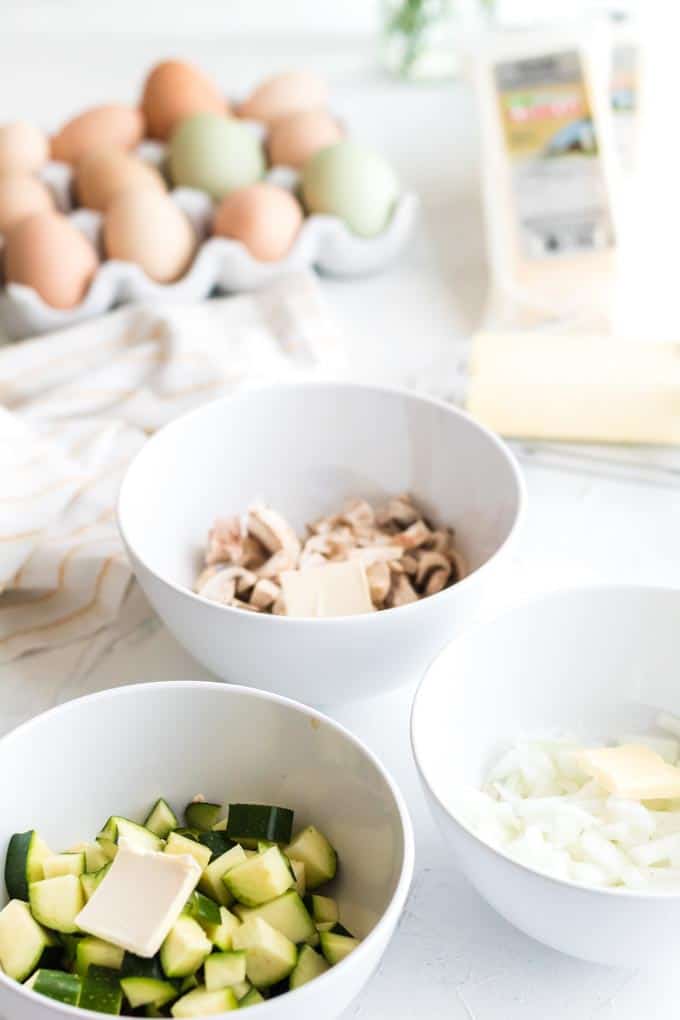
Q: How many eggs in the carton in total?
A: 12